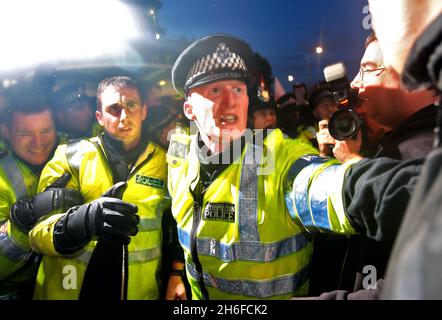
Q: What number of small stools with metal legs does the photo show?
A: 0